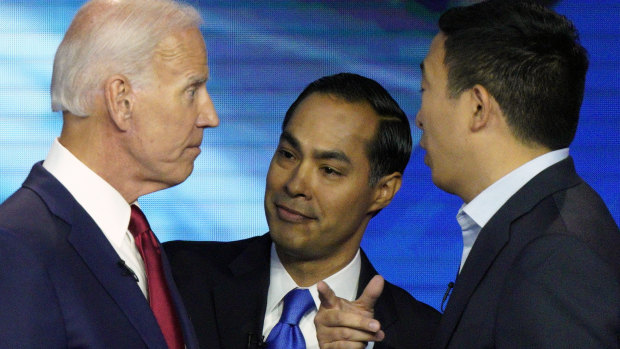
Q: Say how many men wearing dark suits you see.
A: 3